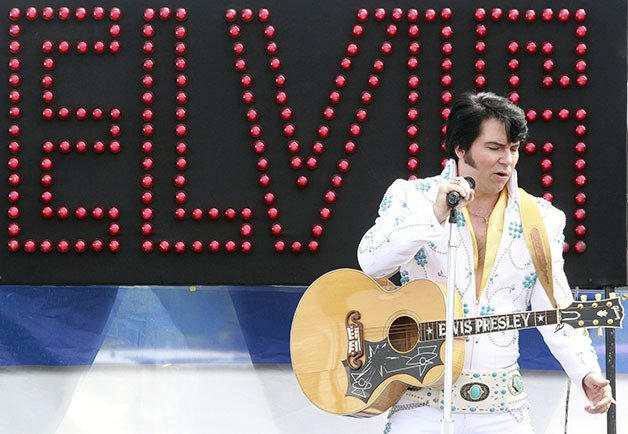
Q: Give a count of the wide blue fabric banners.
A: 1